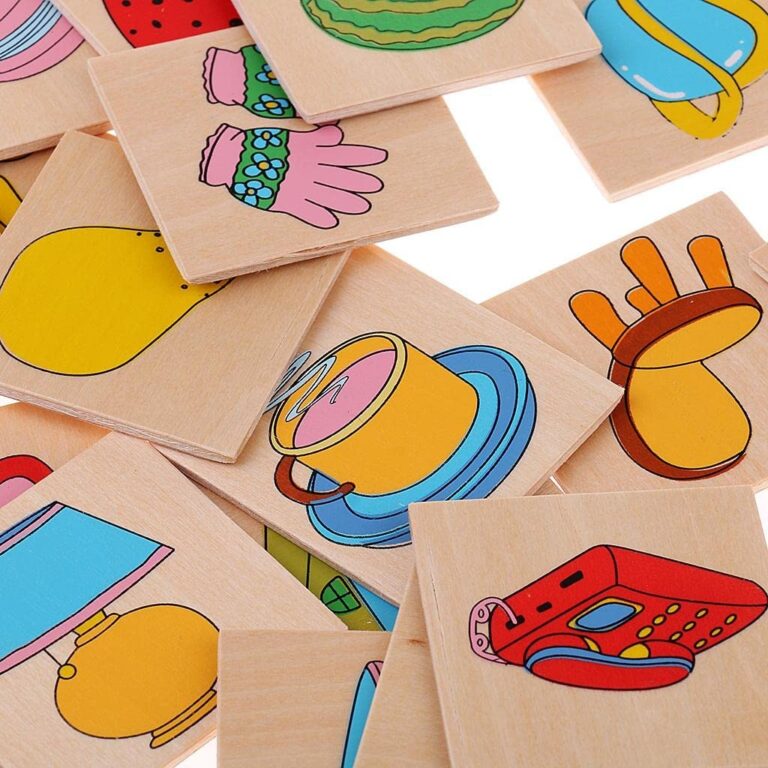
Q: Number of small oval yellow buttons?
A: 9